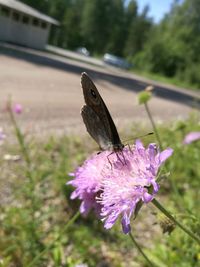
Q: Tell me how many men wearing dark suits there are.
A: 0